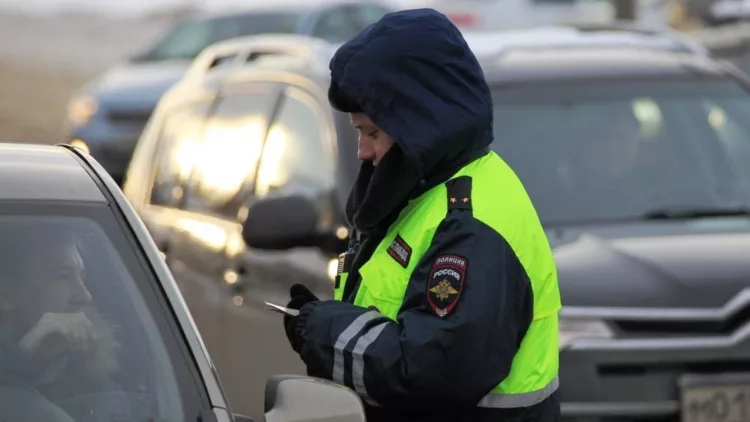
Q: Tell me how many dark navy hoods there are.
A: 1